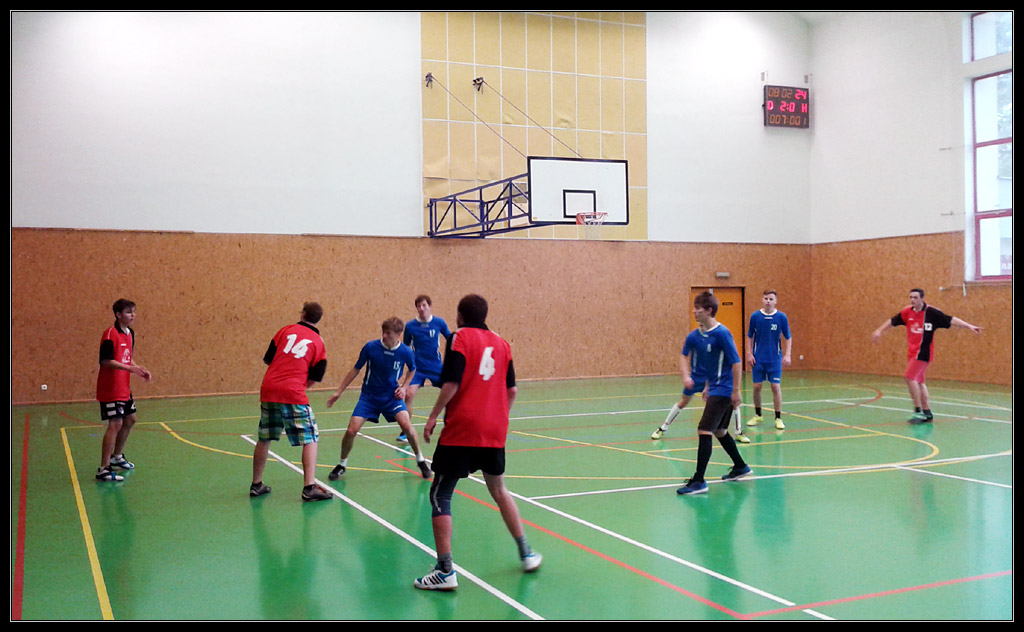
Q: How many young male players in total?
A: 9